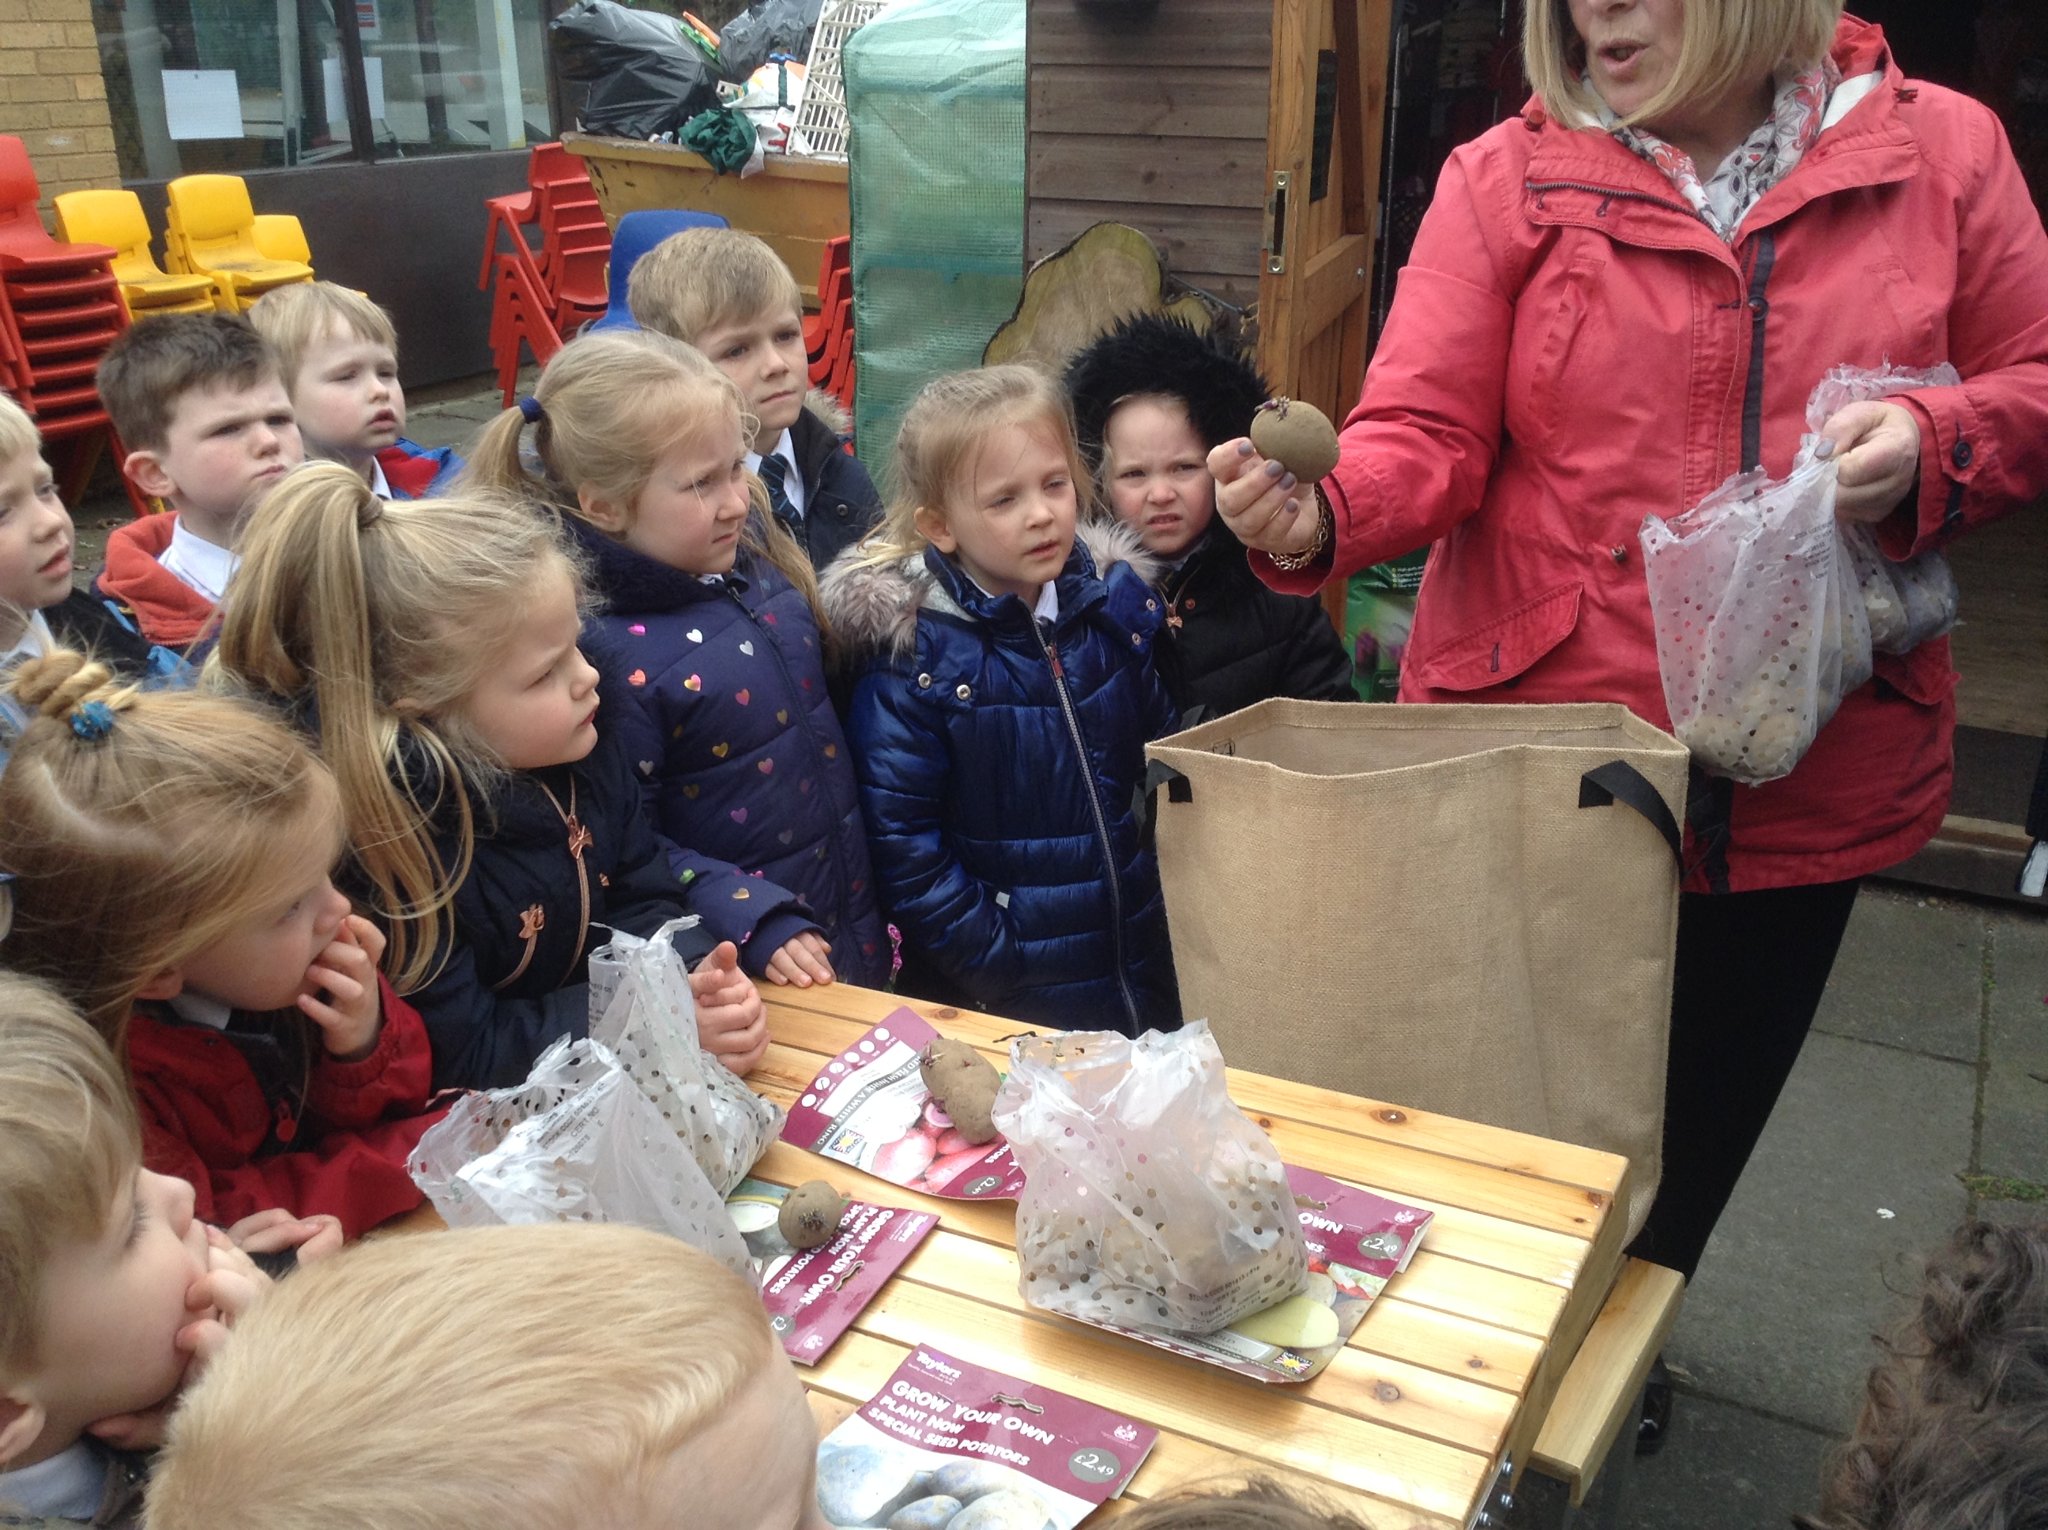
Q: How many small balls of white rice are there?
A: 0